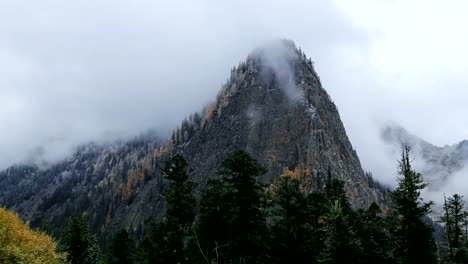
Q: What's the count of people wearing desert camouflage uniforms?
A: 0